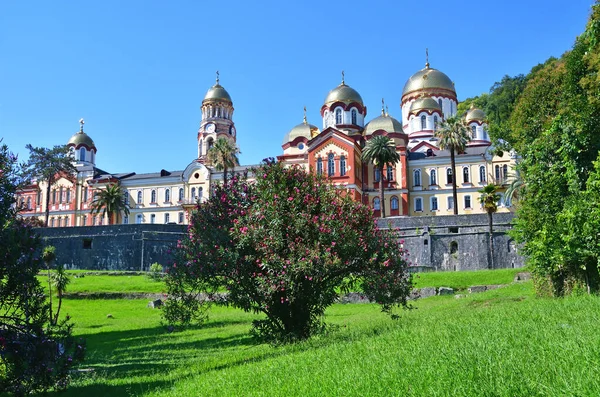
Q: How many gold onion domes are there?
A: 8